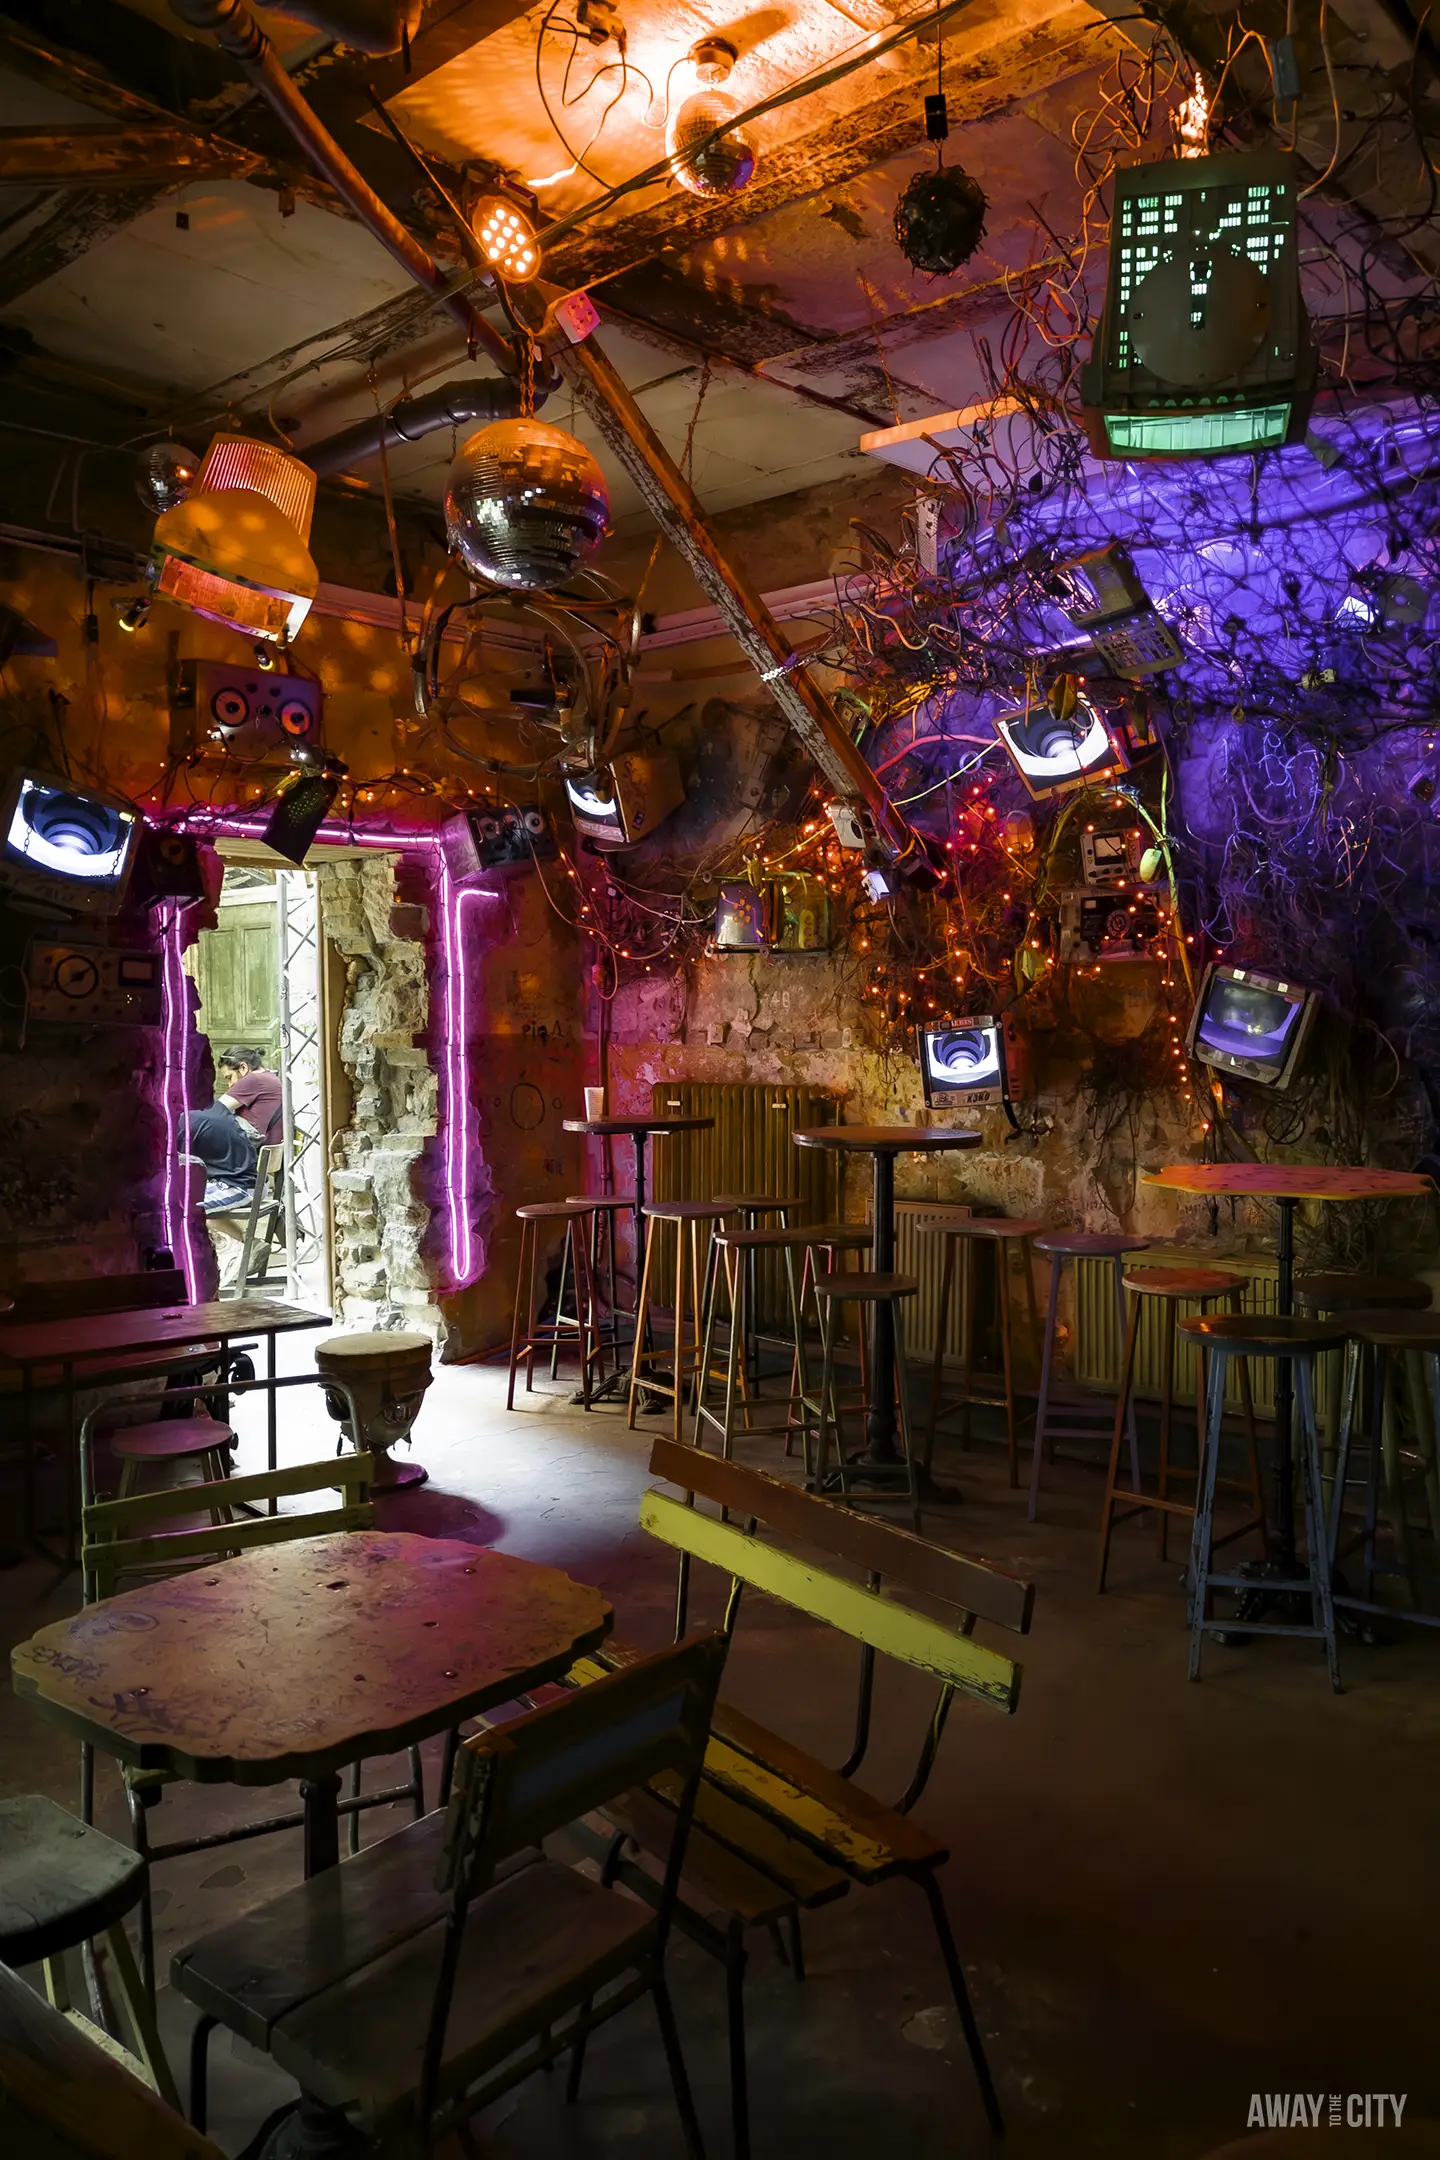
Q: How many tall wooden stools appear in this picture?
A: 13